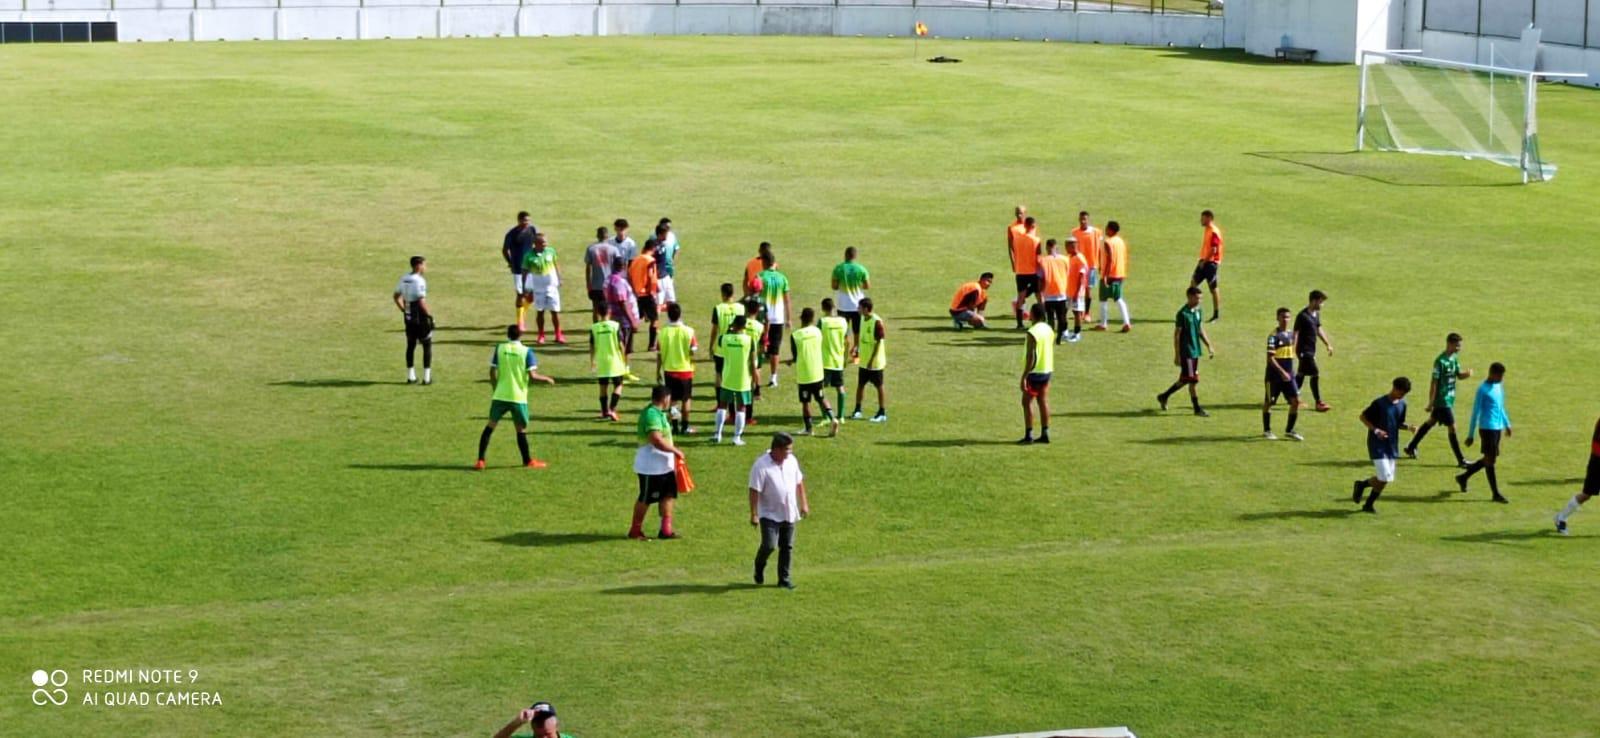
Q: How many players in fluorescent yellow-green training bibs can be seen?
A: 10